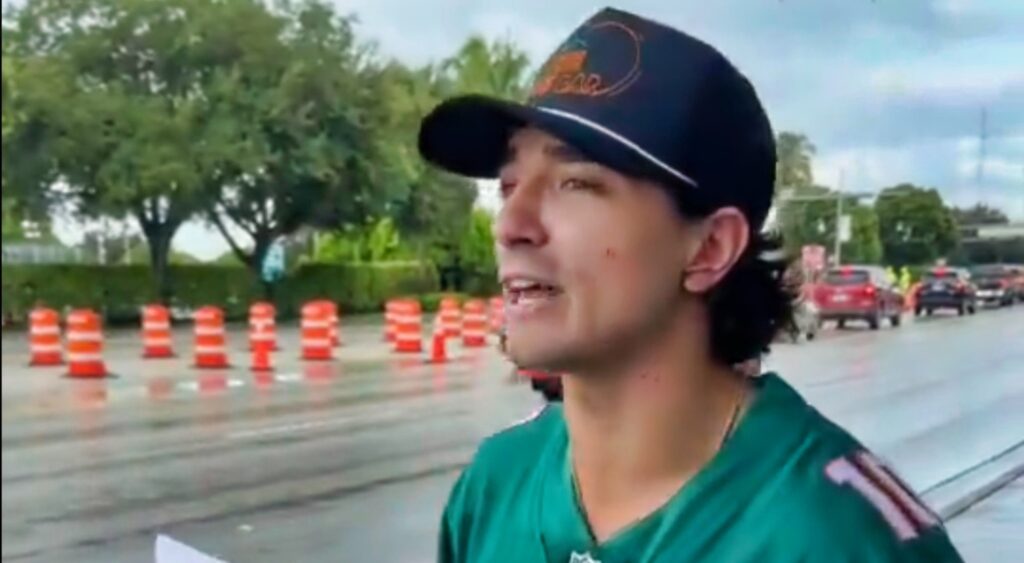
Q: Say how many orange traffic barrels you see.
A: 12